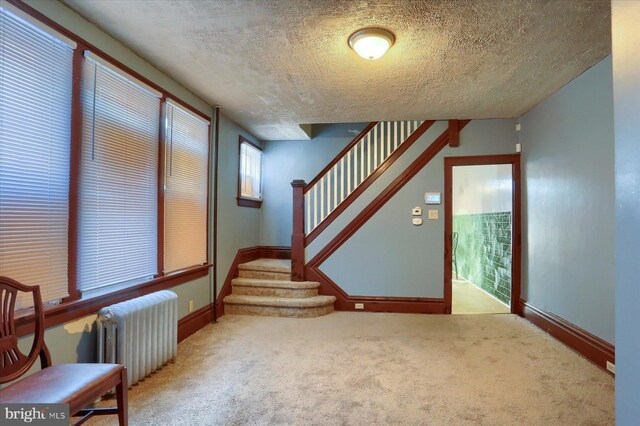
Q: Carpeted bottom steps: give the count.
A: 3